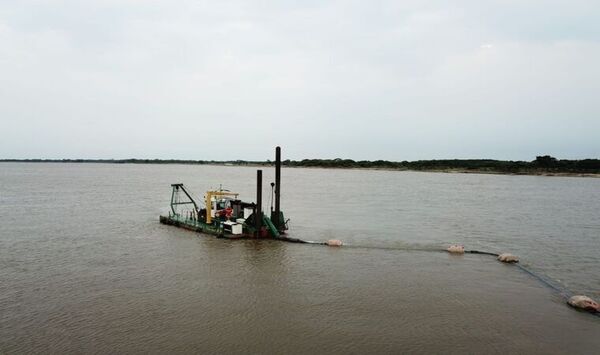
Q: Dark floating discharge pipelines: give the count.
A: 1